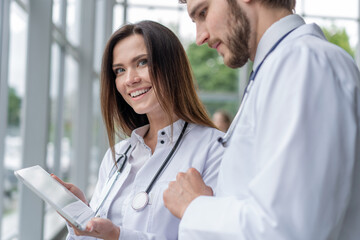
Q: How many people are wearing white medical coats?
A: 2